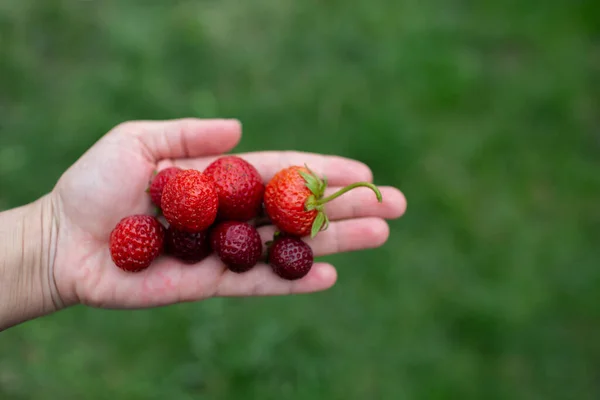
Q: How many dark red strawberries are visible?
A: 3